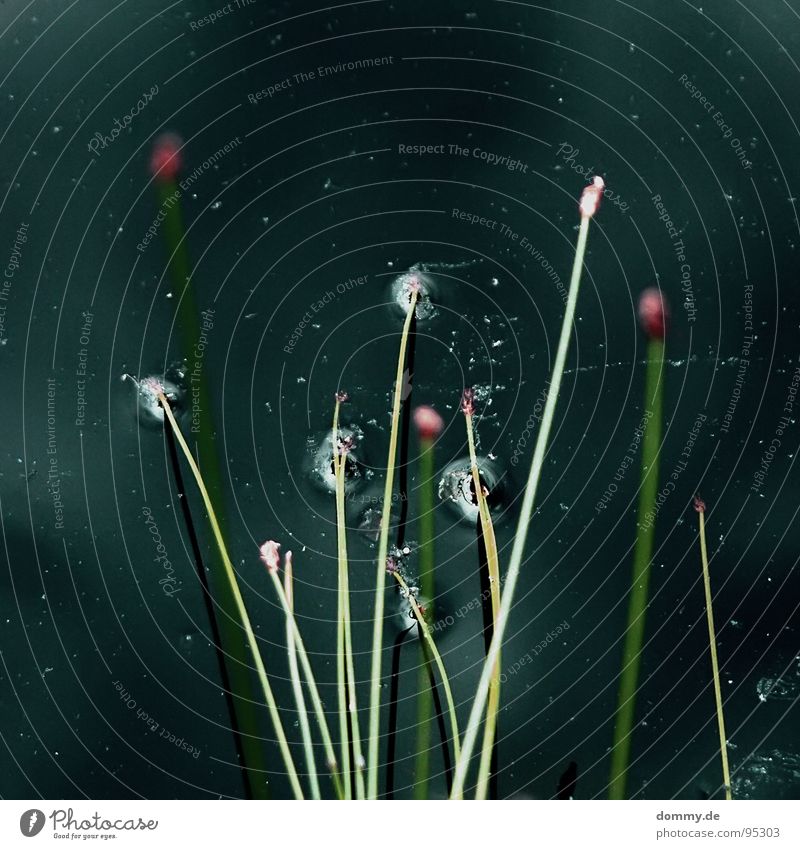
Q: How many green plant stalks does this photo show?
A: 13